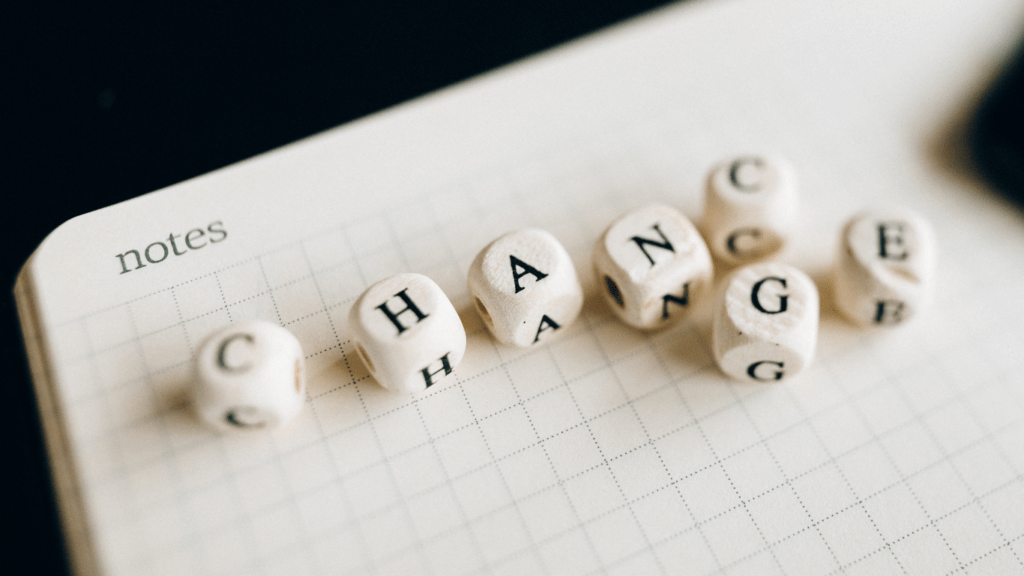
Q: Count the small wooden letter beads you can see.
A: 7